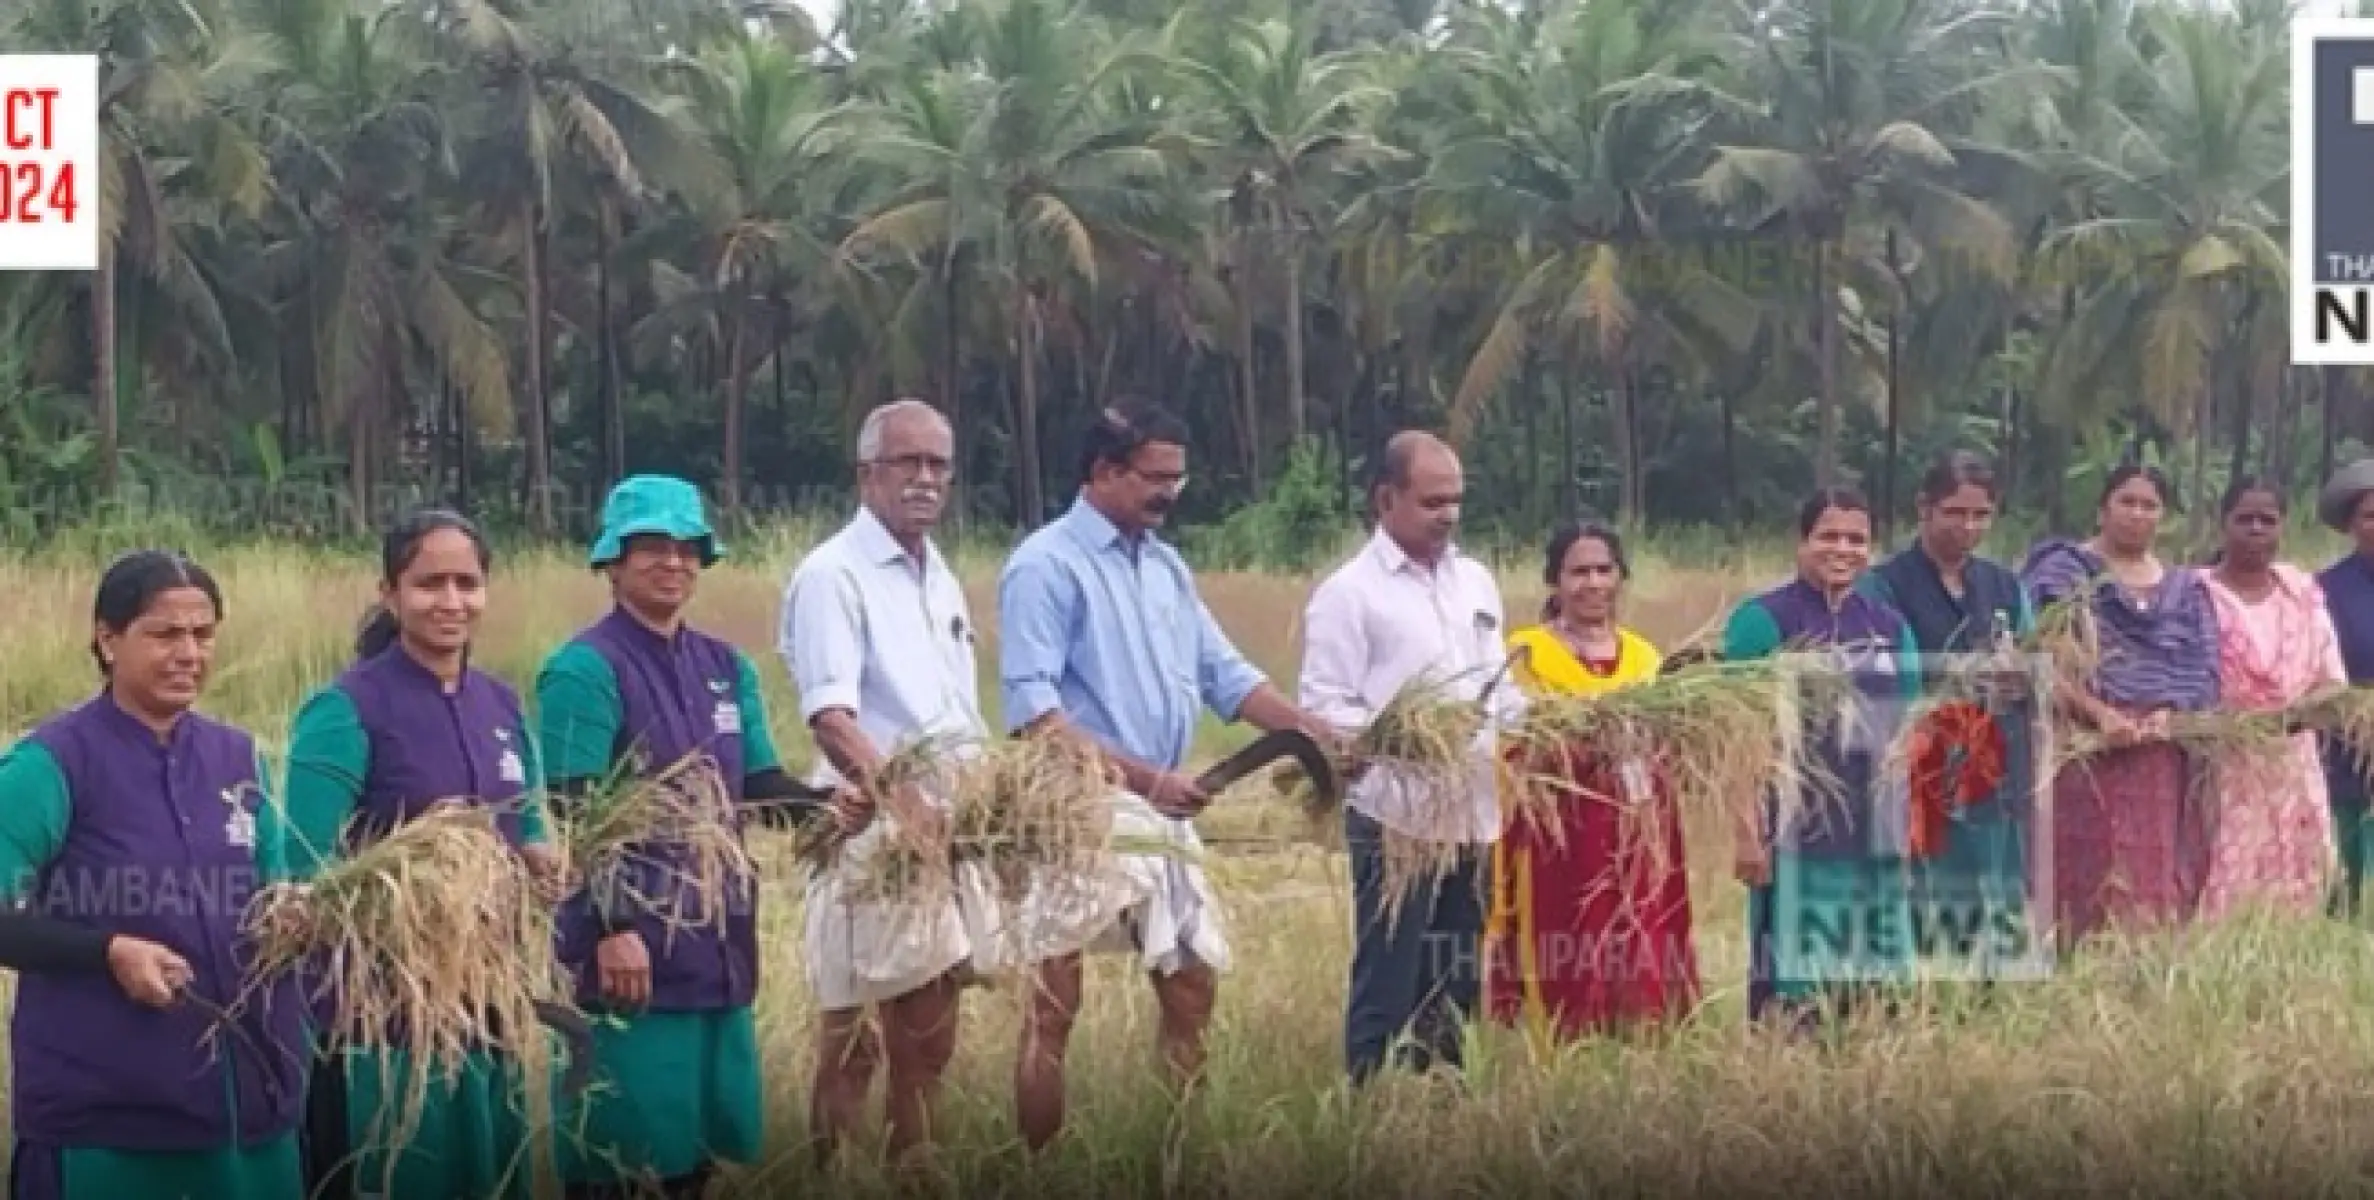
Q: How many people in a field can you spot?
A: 12